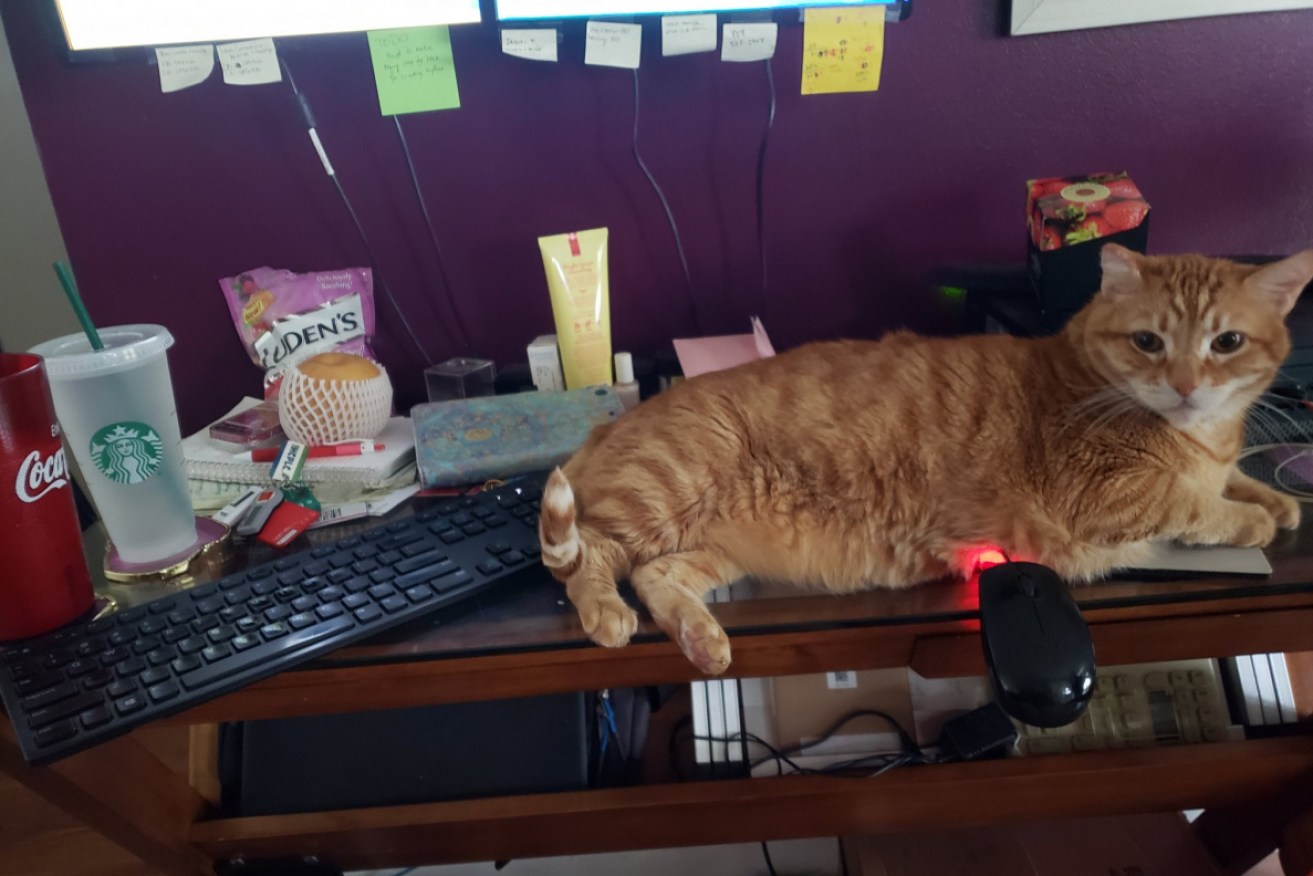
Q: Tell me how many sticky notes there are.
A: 8